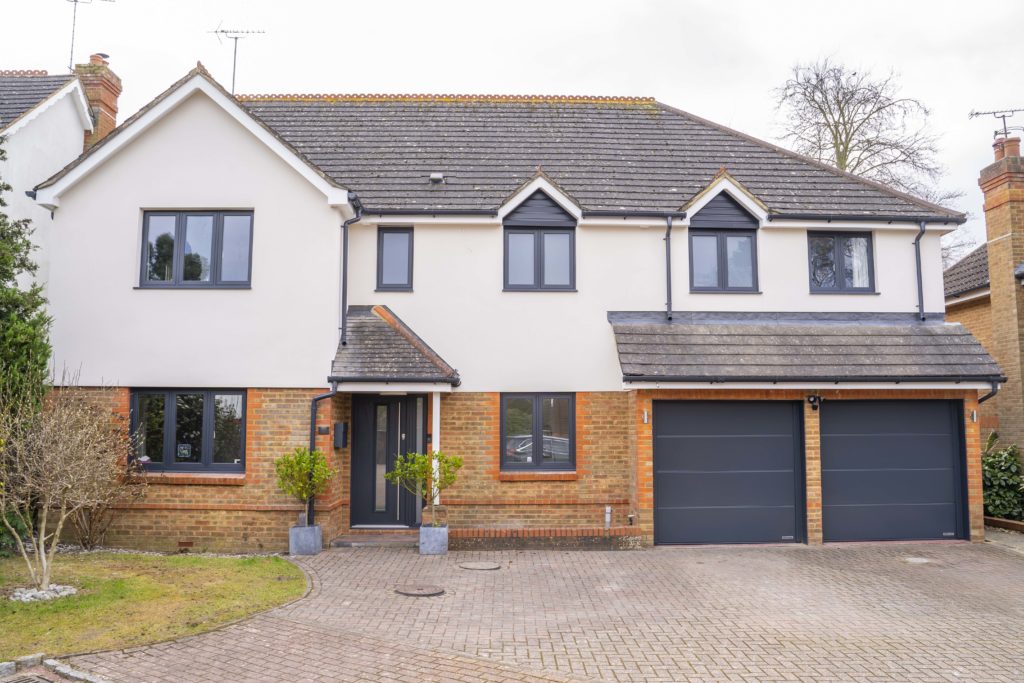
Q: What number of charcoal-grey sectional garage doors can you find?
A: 2